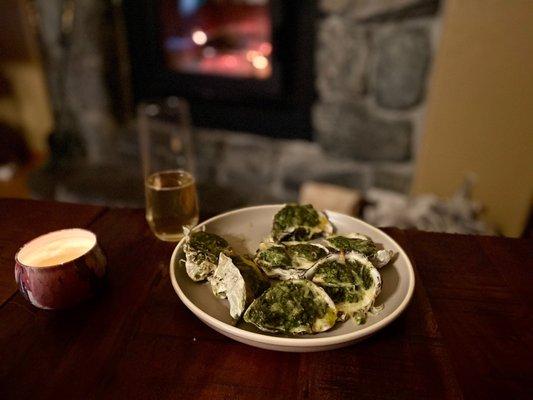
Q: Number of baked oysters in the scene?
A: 7